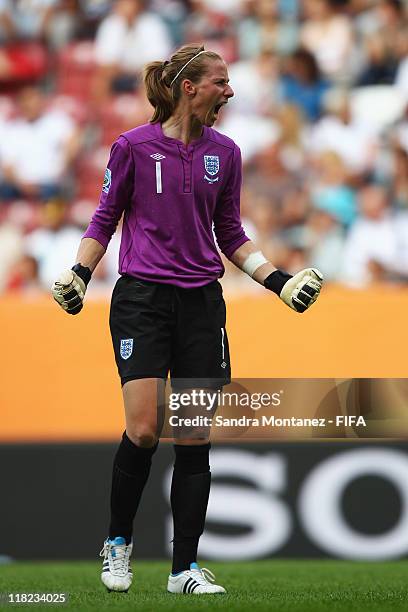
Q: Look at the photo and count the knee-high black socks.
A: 2